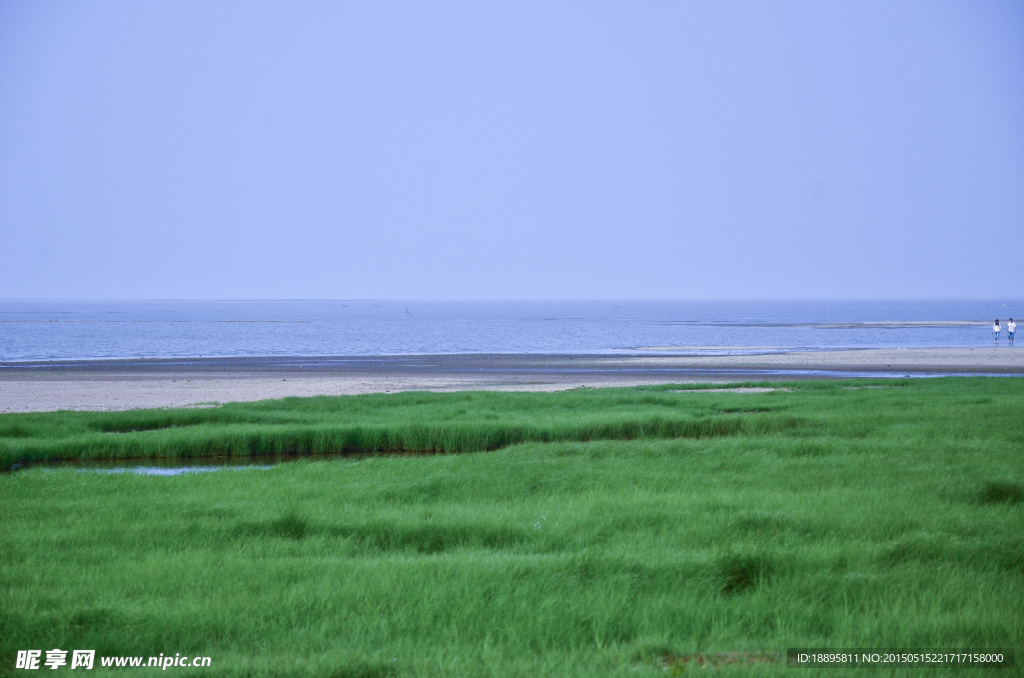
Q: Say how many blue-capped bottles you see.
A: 0